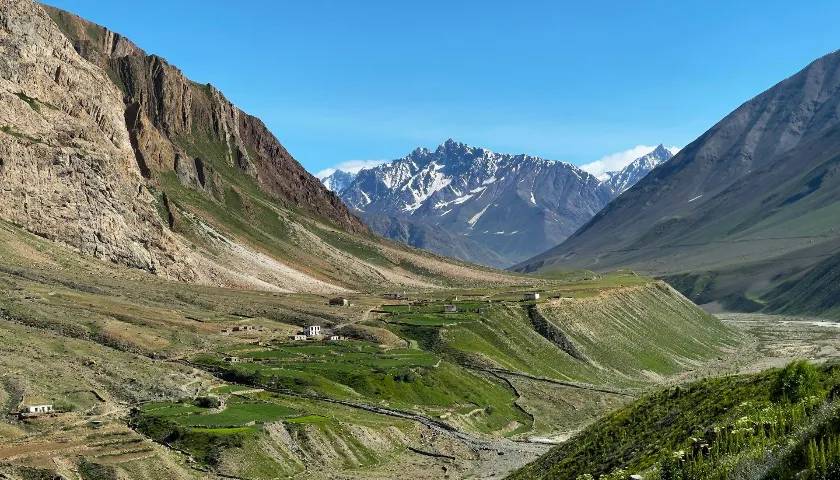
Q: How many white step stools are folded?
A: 0